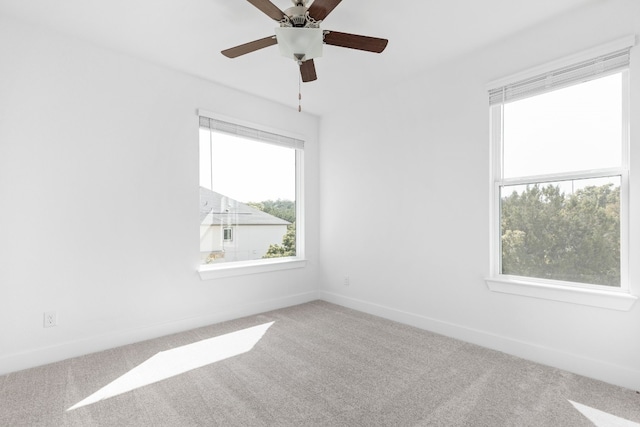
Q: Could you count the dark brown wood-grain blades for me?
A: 5